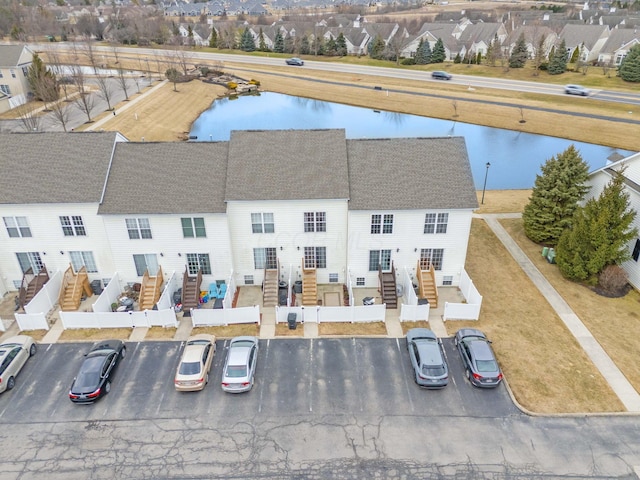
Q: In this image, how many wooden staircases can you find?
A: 8